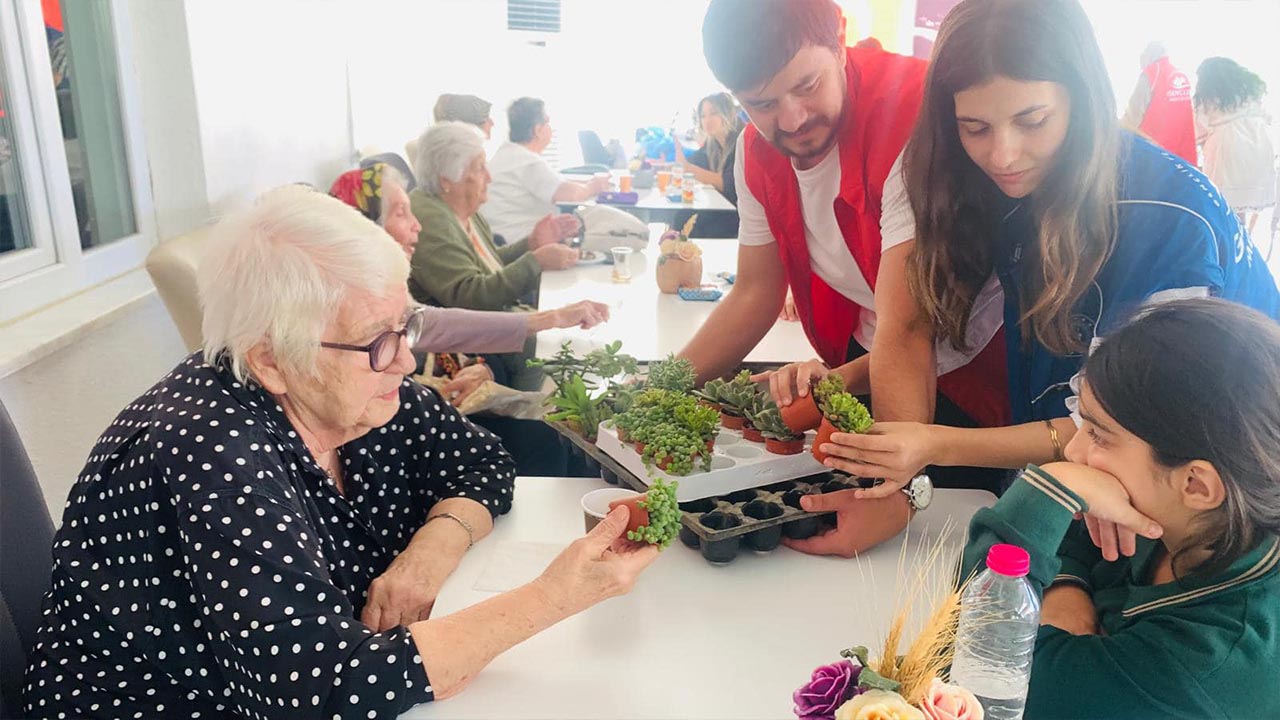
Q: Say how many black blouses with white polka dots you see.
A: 1